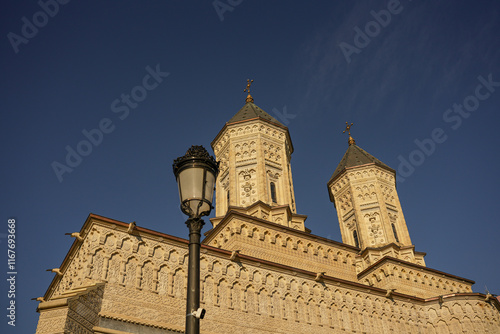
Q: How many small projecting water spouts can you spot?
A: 9